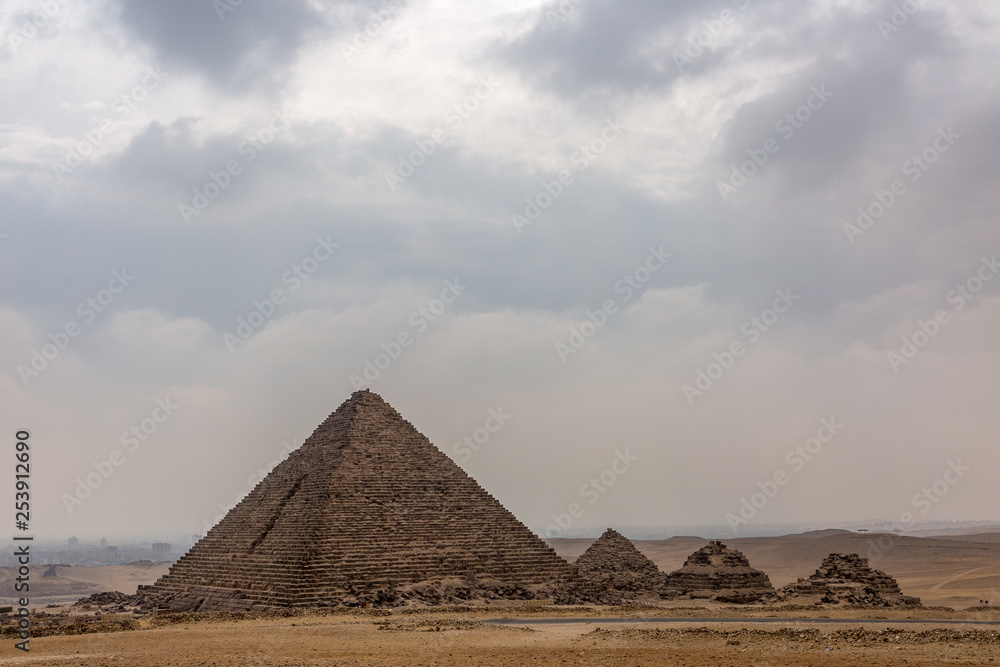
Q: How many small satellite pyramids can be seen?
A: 3